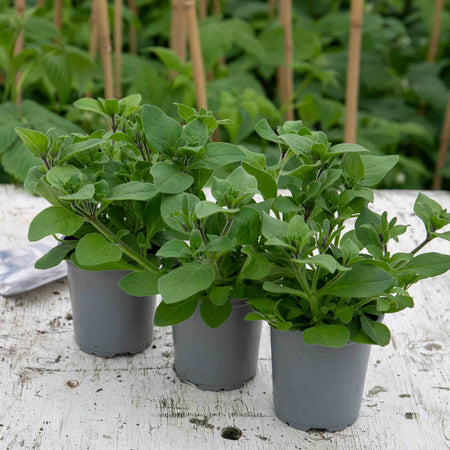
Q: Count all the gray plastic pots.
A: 3